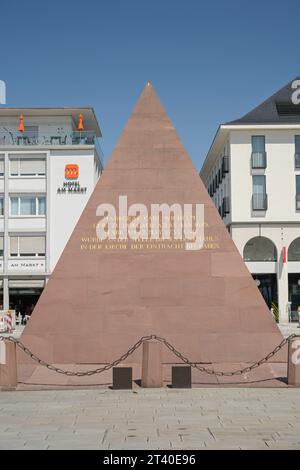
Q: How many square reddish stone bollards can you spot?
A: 3